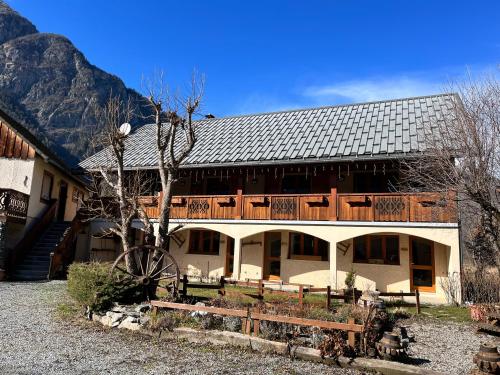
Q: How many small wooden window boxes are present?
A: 7